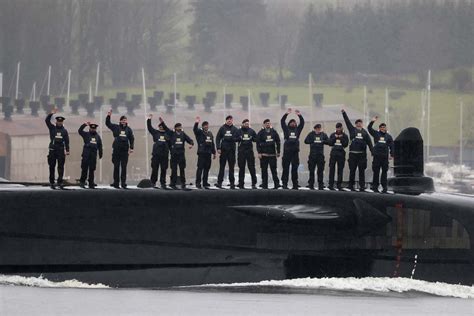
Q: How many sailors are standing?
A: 14